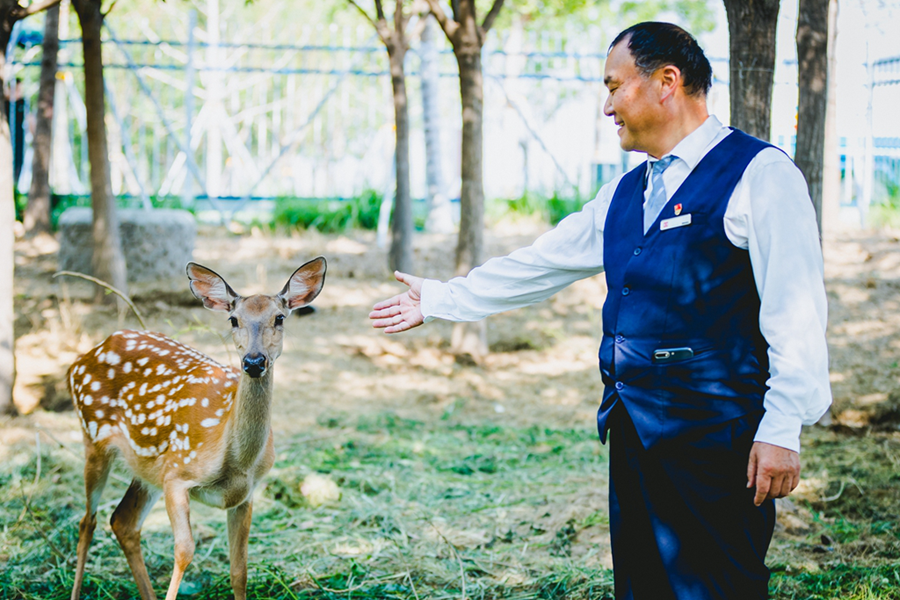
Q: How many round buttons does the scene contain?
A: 4